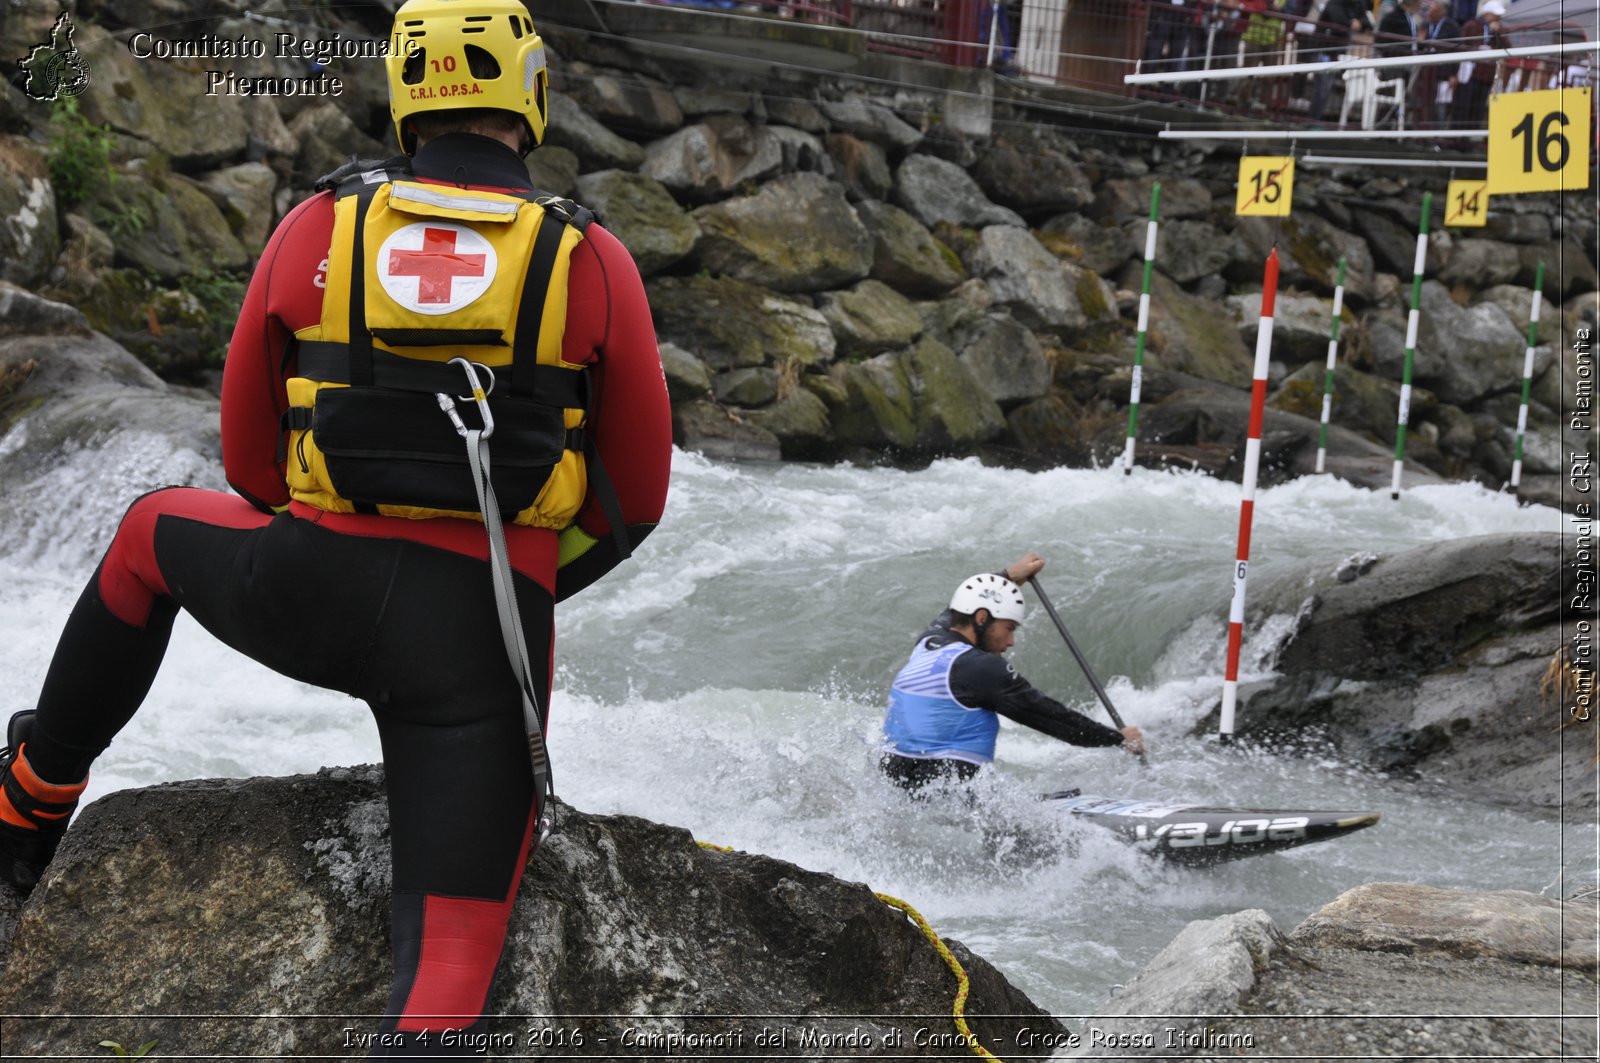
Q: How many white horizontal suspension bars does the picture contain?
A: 3